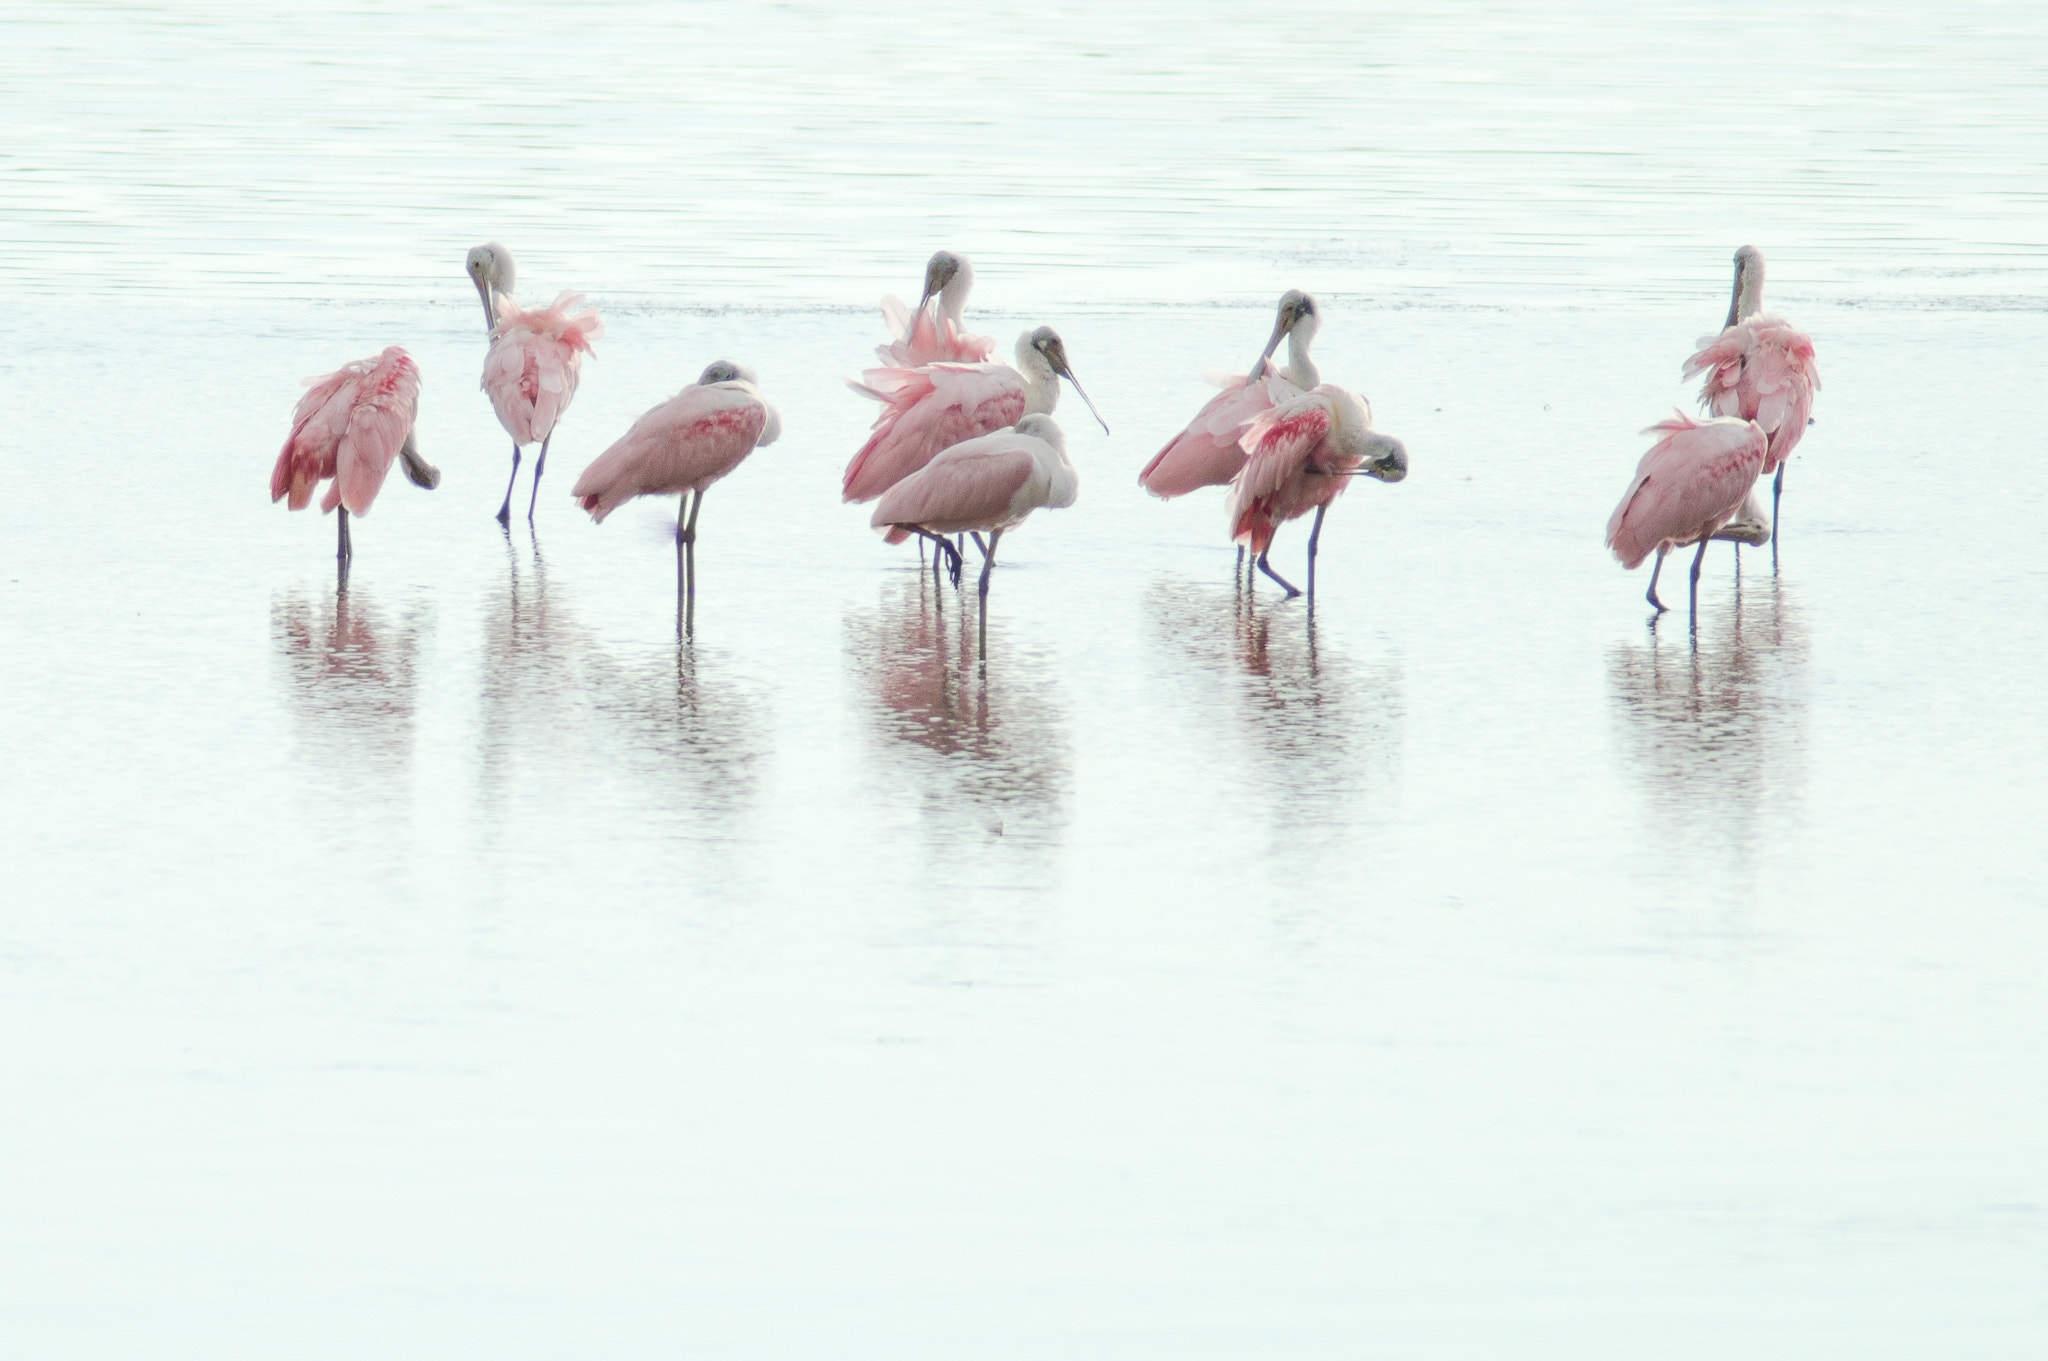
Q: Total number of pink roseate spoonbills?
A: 10